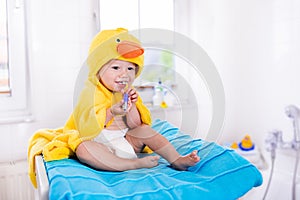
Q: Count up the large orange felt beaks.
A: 1